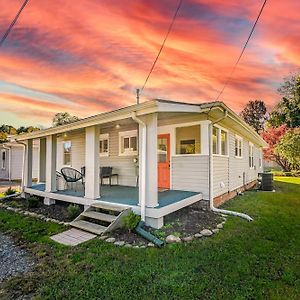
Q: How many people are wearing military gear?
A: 0